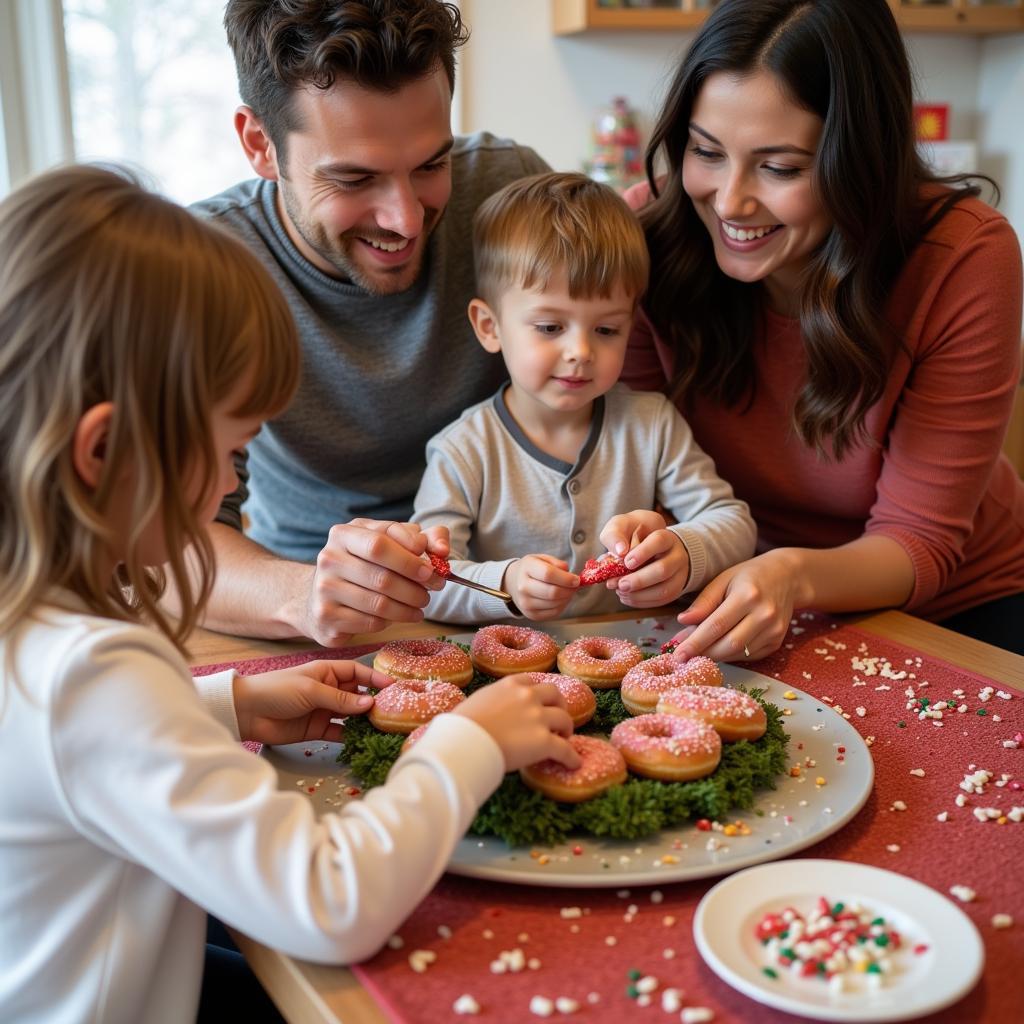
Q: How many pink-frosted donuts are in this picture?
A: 10